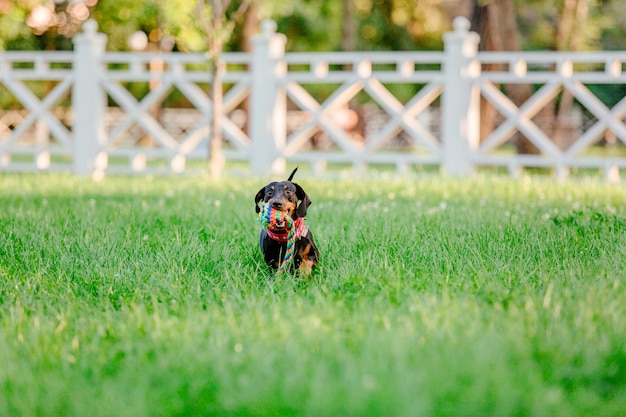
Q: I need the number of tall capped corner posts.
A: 3